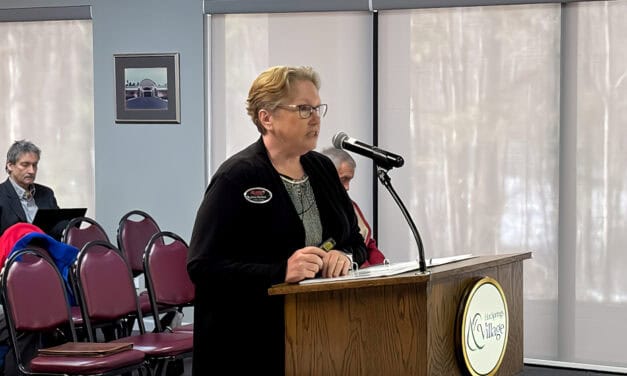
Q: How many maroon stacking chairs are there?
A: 6